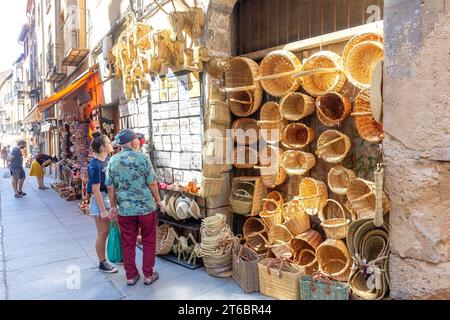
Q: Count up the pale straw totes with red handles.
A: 1